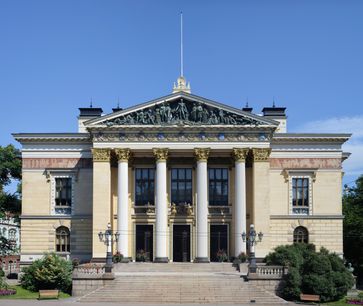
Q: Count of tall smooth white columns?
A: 4